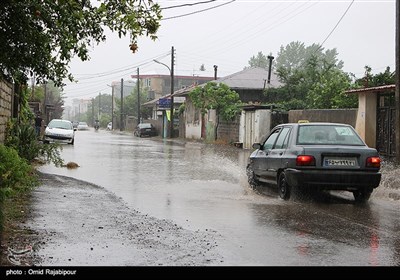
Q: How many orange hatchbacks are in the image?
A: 0